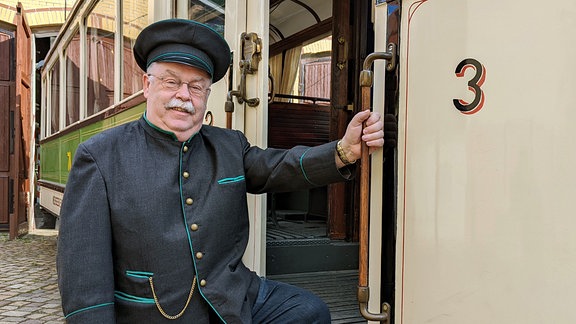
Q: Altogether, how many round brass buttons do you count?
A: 6